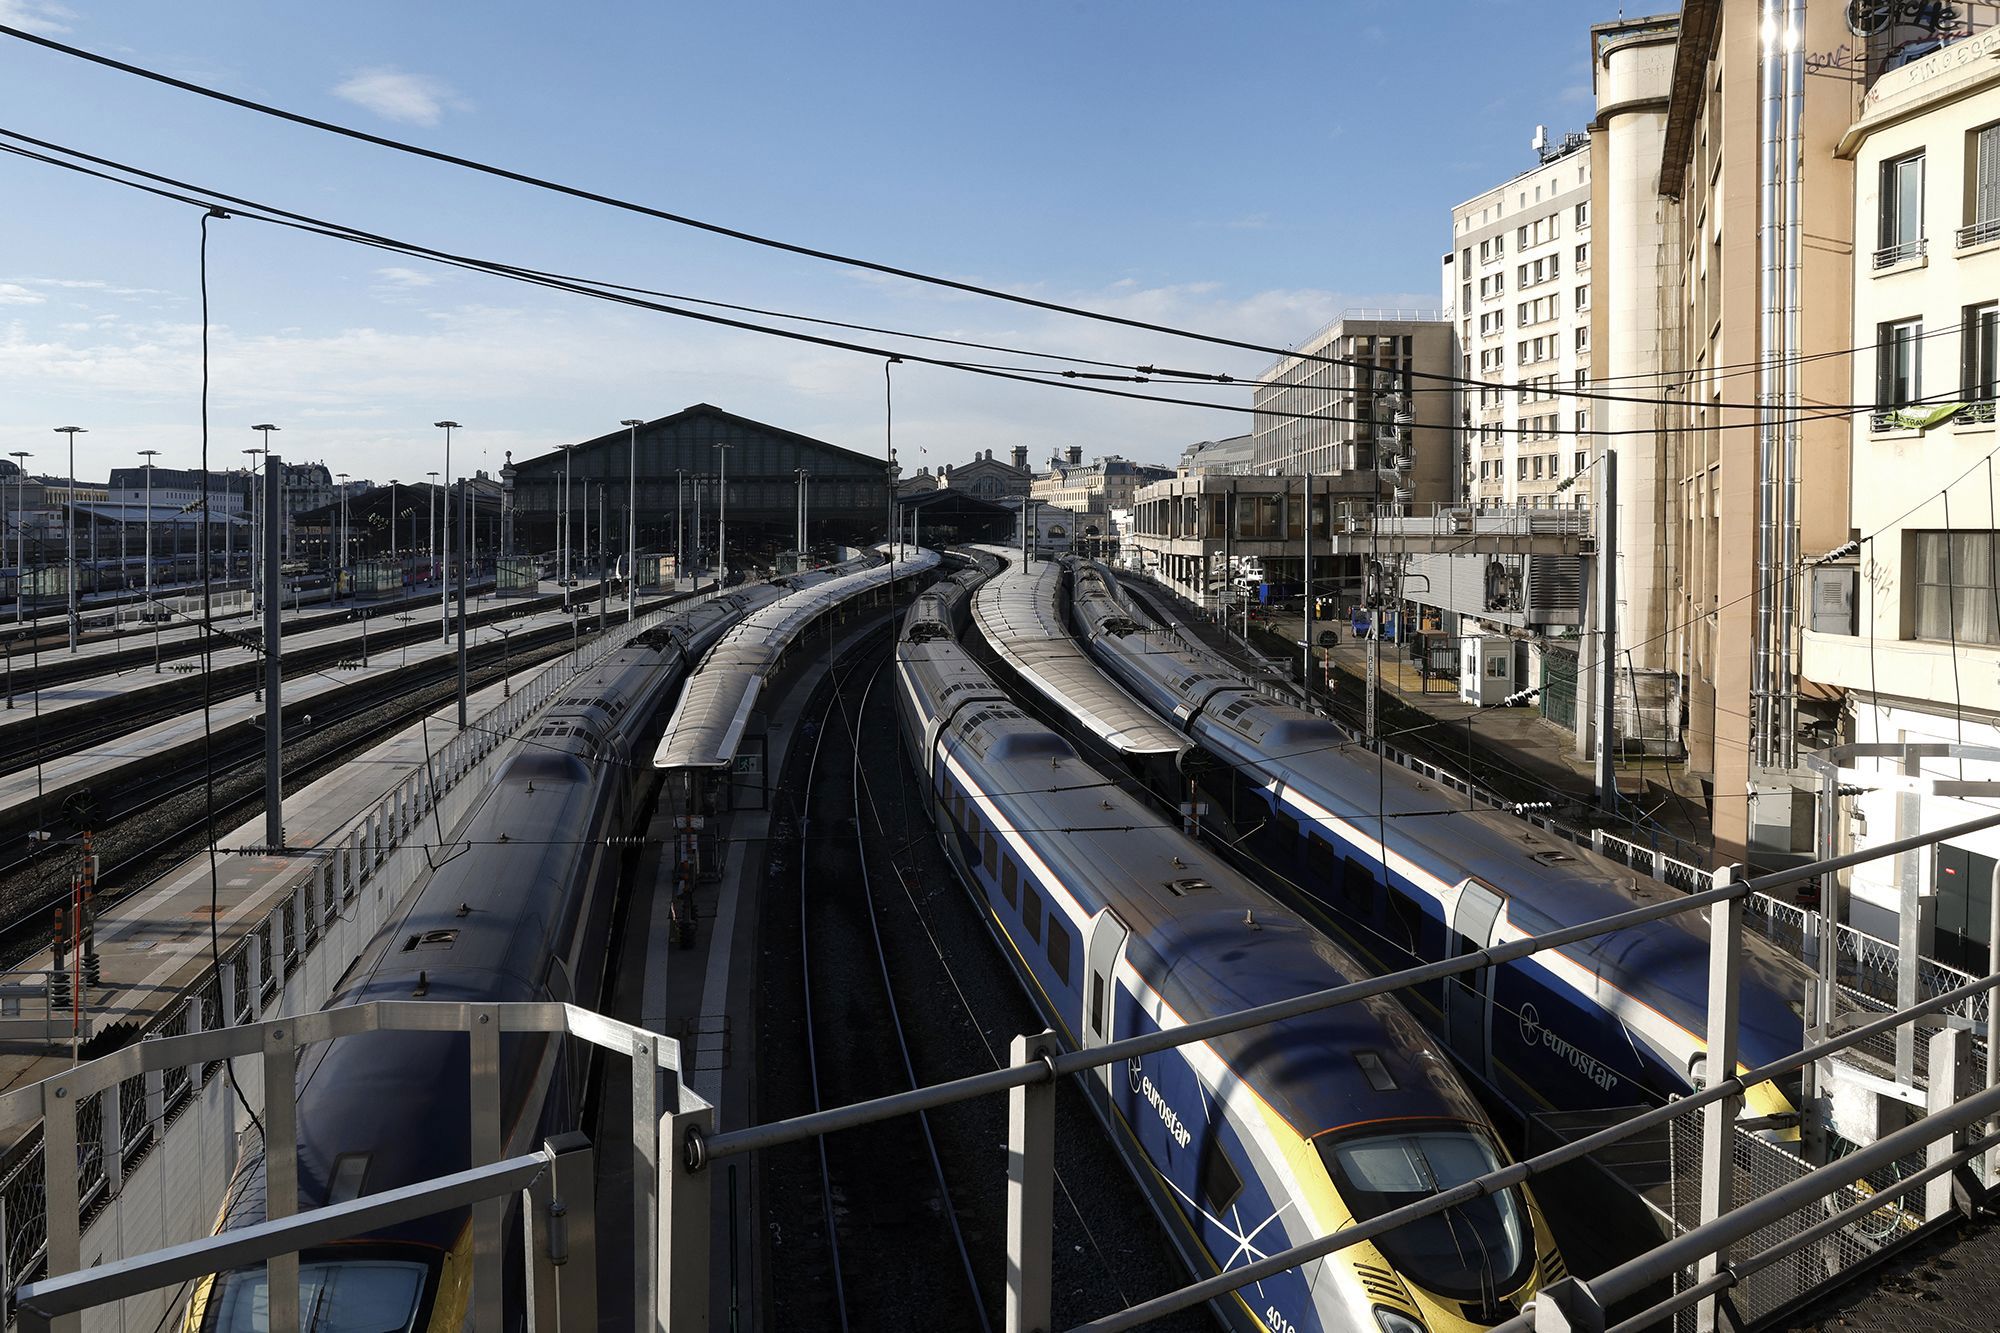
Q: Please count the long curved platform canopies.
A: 2